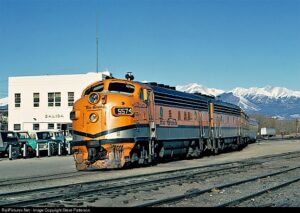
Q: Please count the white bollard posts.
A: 6